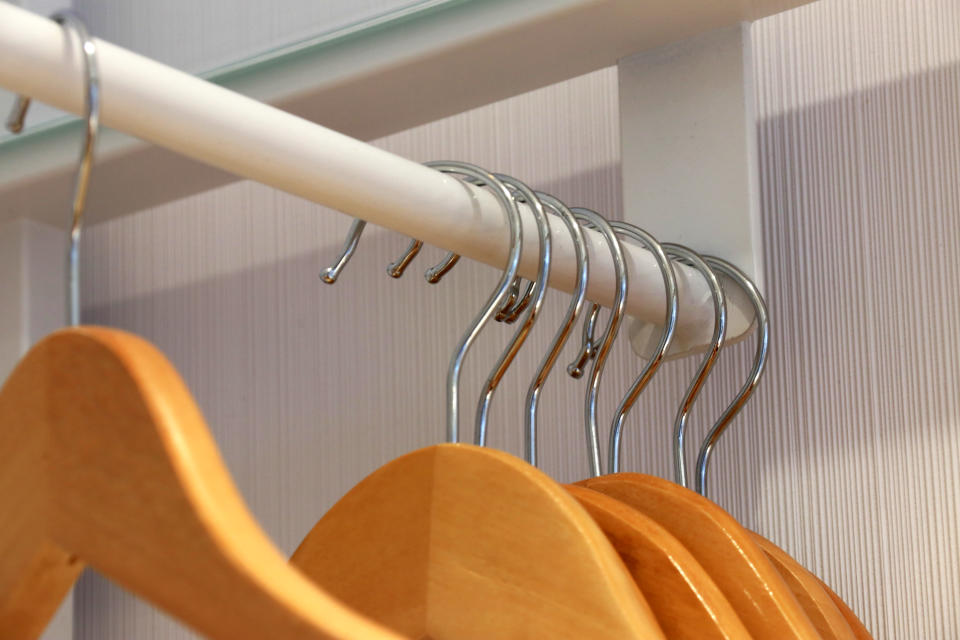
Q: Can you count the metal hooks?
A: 8